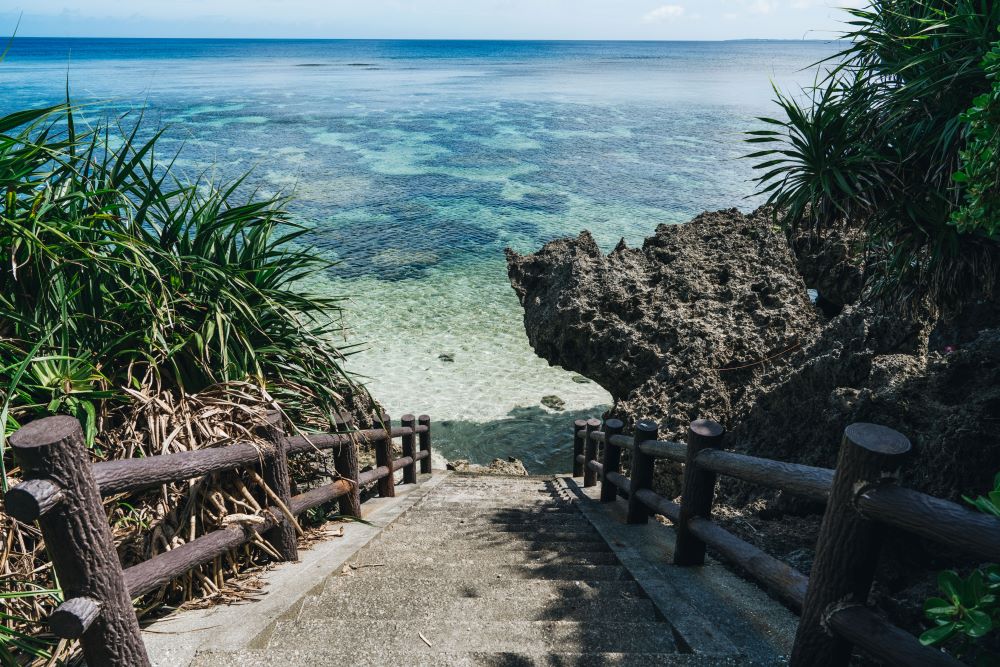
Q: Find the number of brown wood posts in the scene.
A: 12